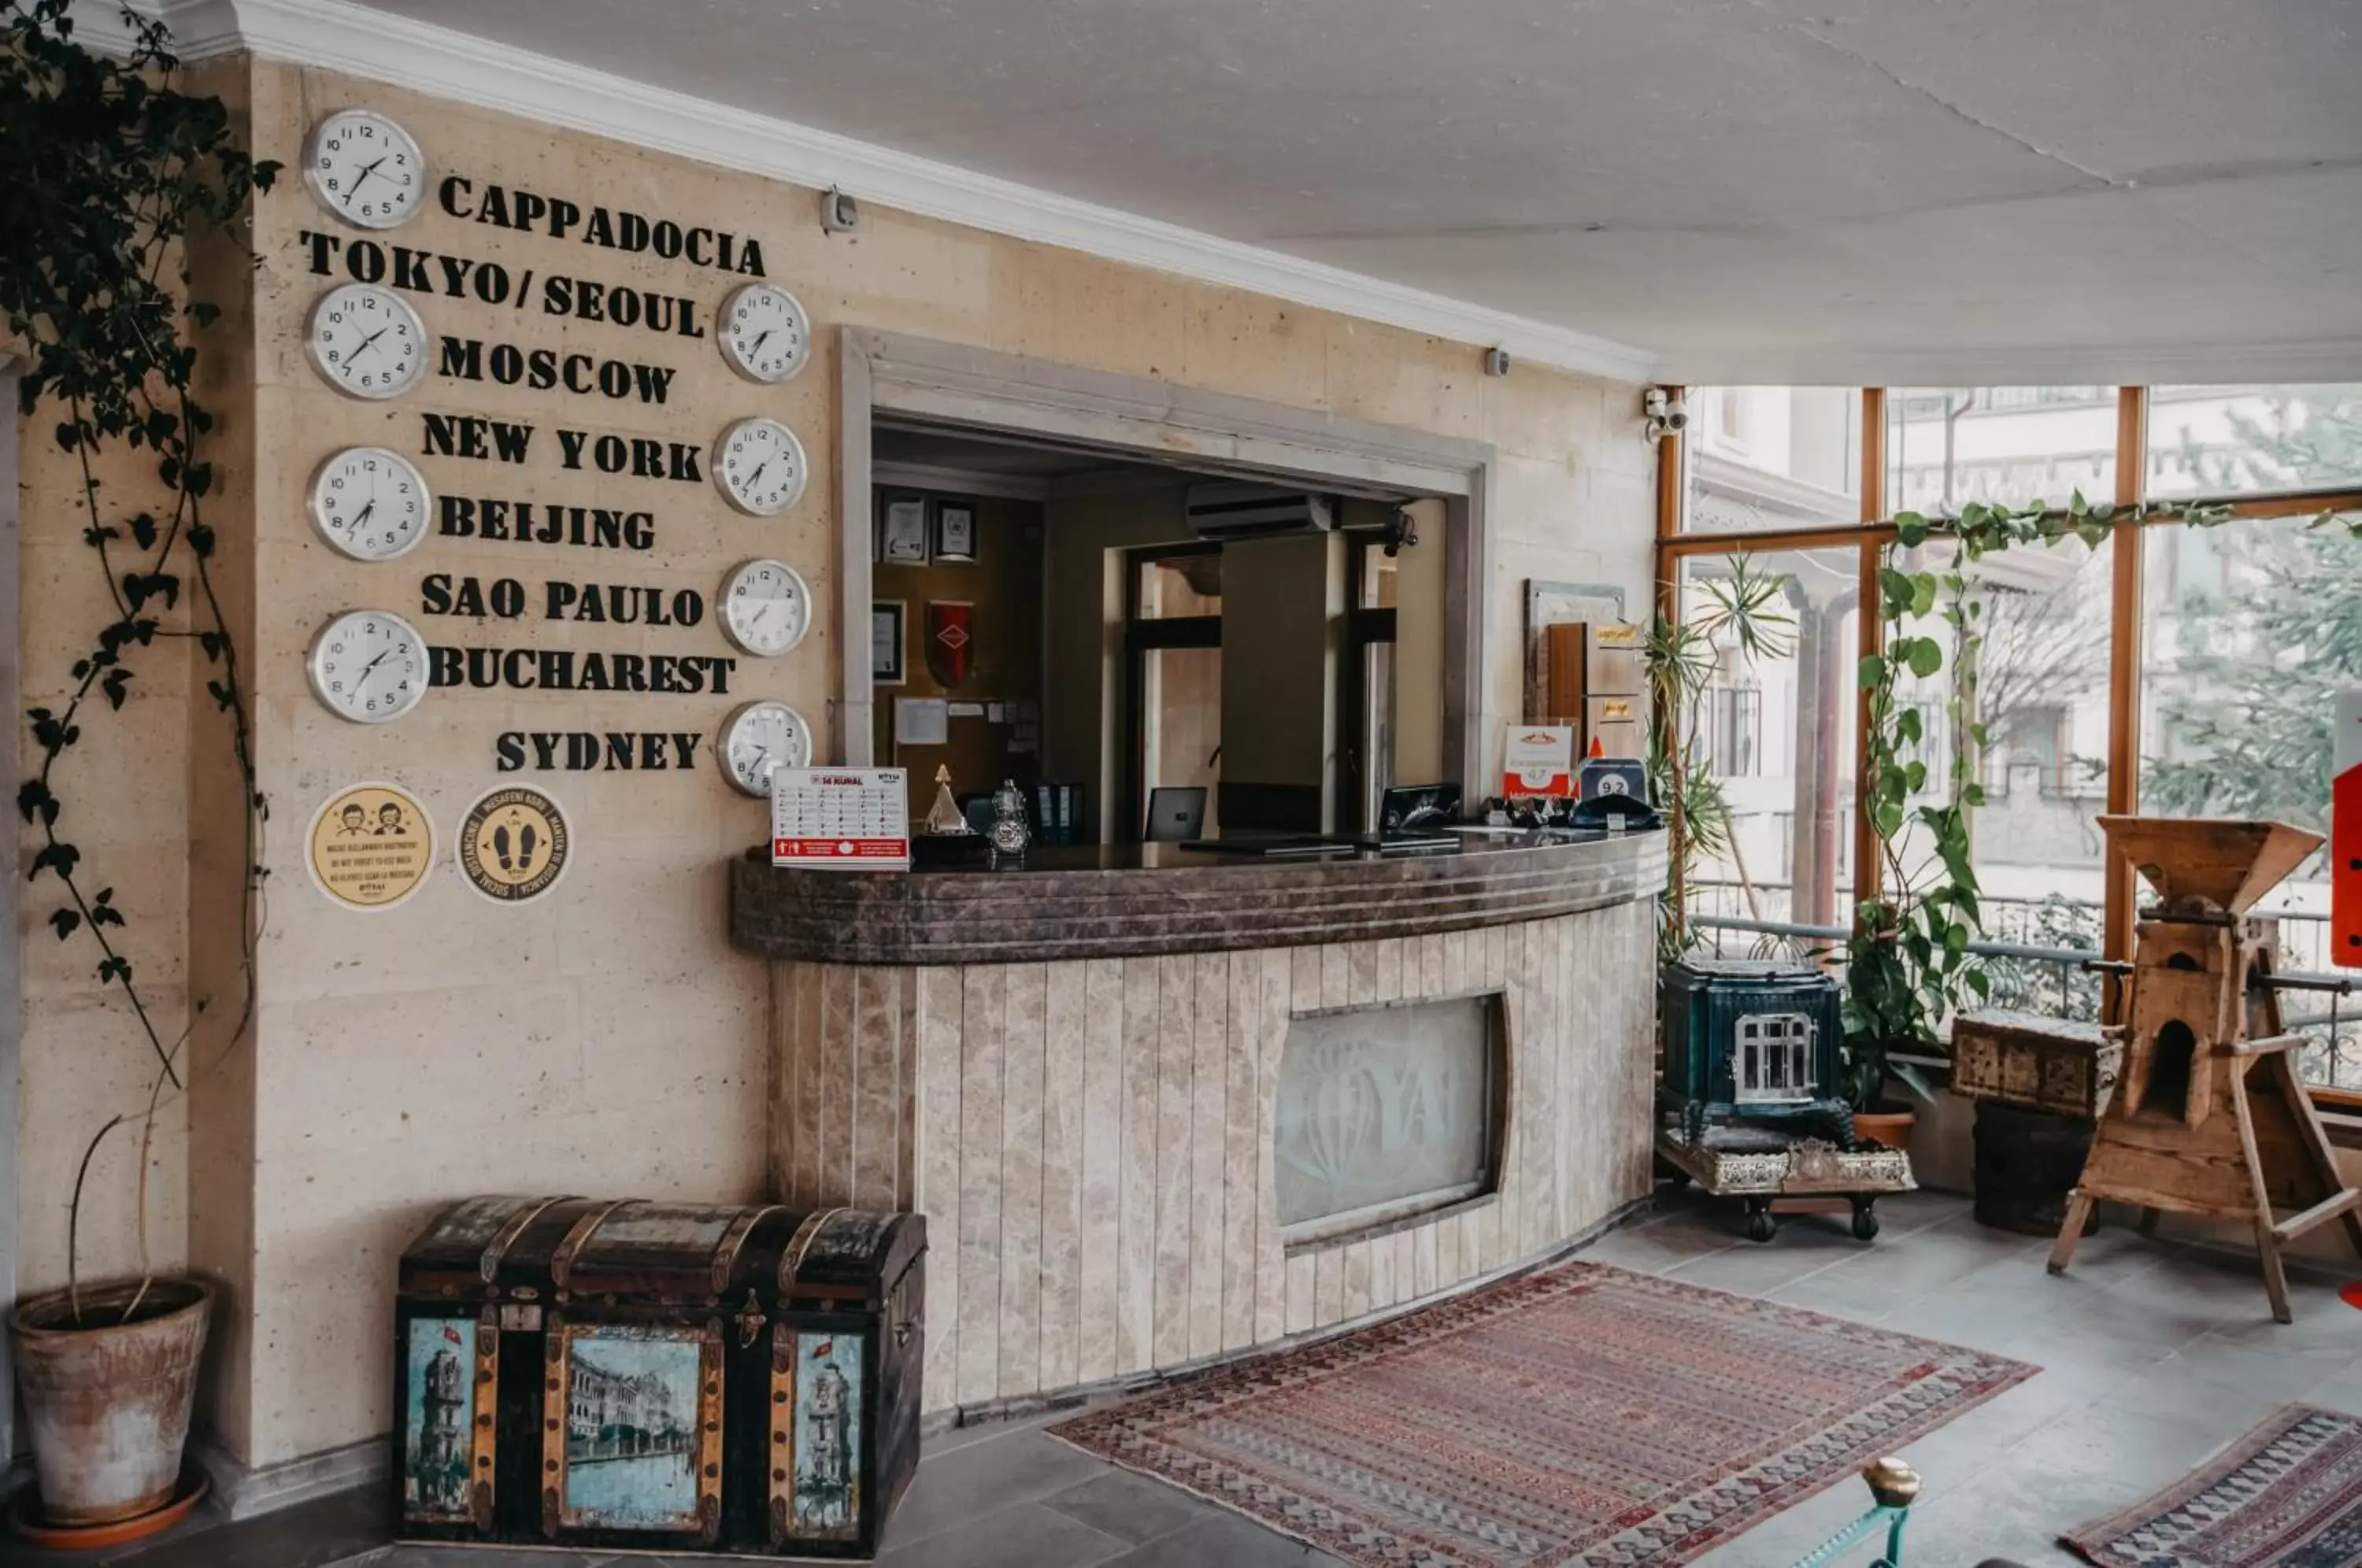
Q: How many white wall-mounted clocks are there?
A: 8